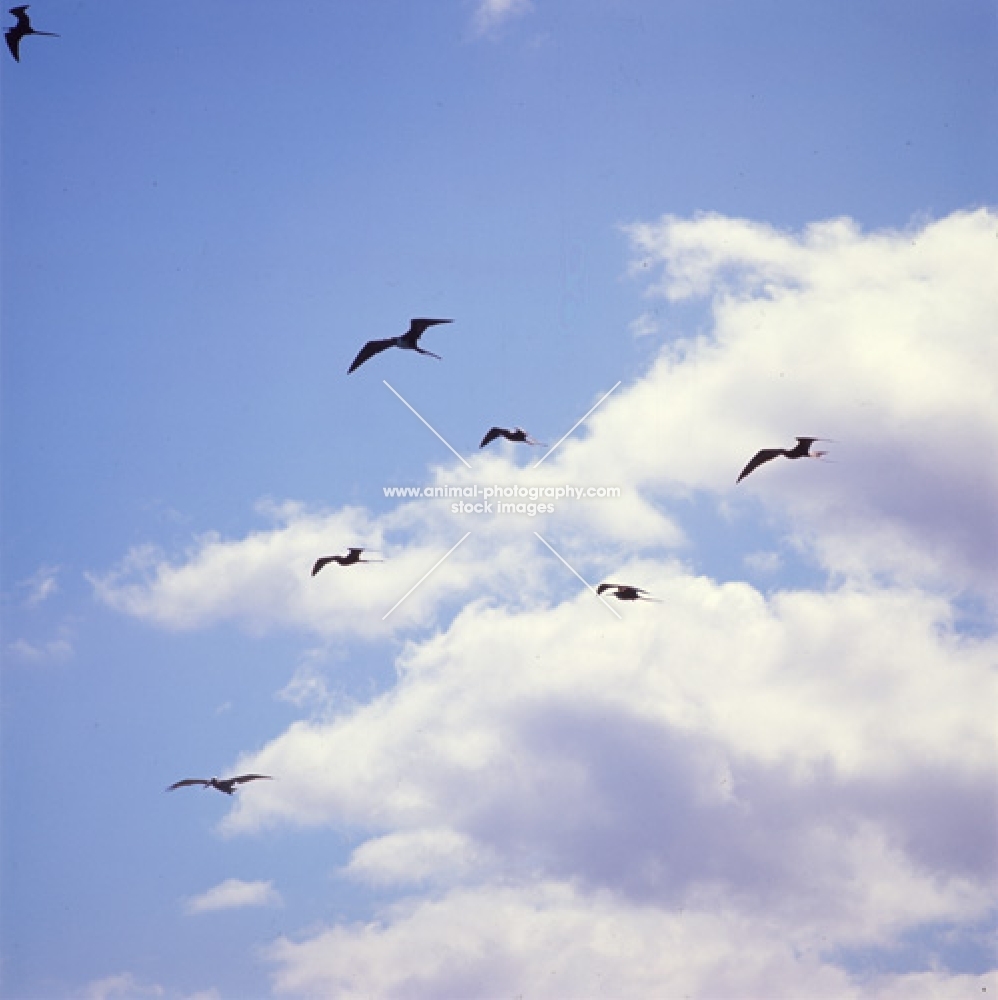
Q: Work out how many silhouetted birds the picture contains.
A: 7